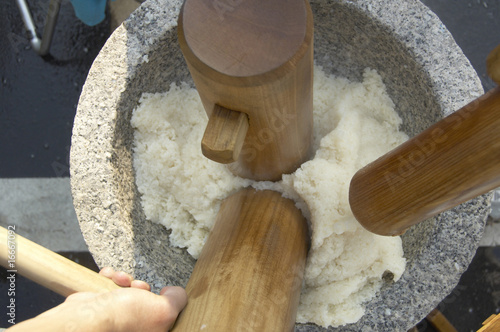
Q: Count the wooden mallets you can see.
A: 3